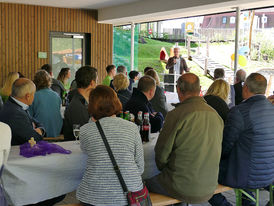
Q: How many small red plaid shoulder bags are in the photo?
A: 1